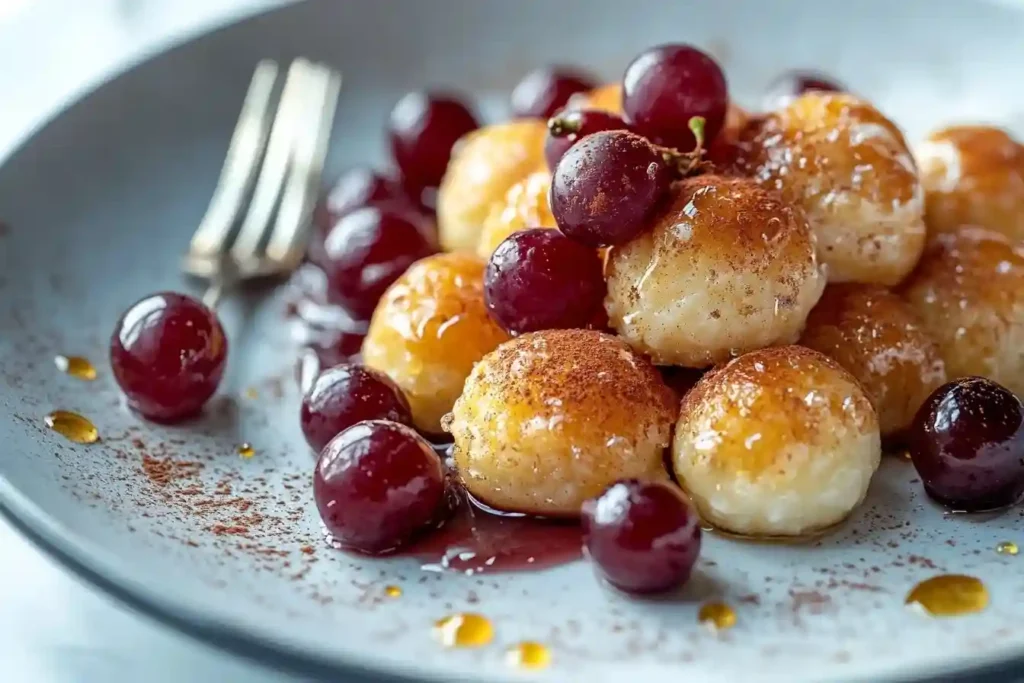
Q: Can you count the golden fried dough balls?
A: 11